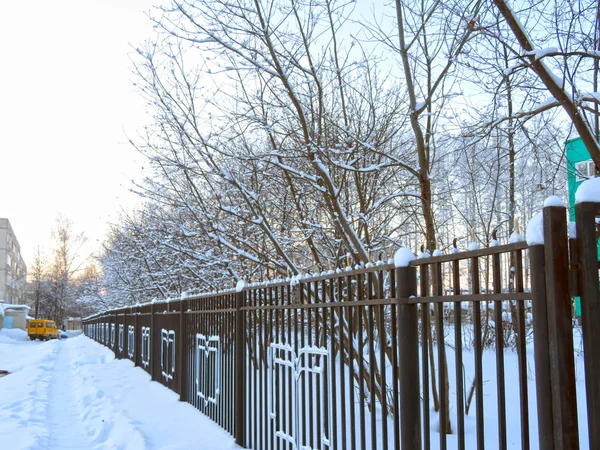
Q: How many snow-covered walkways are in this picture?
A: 1